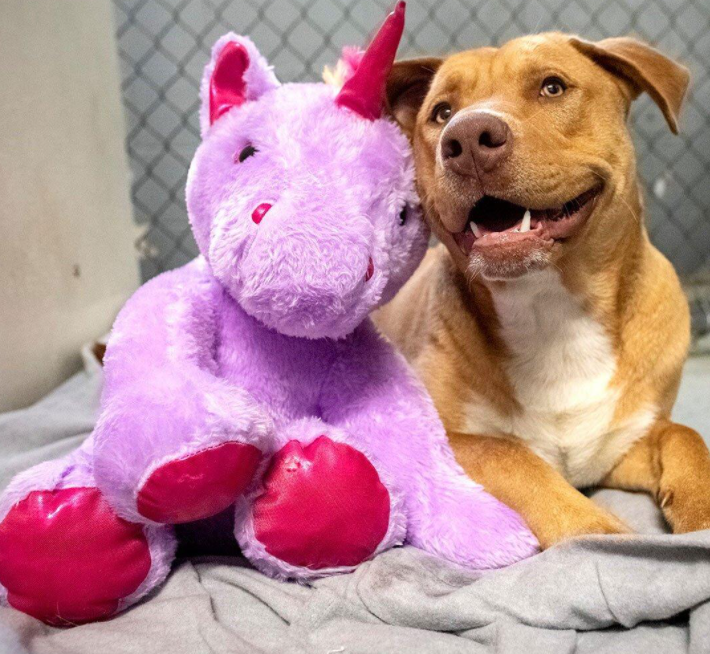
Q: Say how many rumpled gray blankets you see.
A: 1